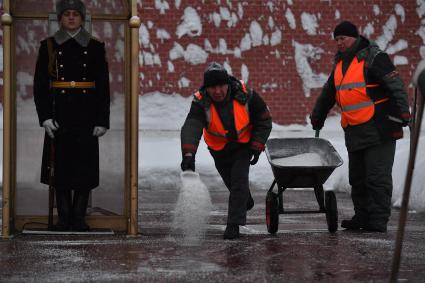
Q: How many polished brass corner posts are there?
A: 2